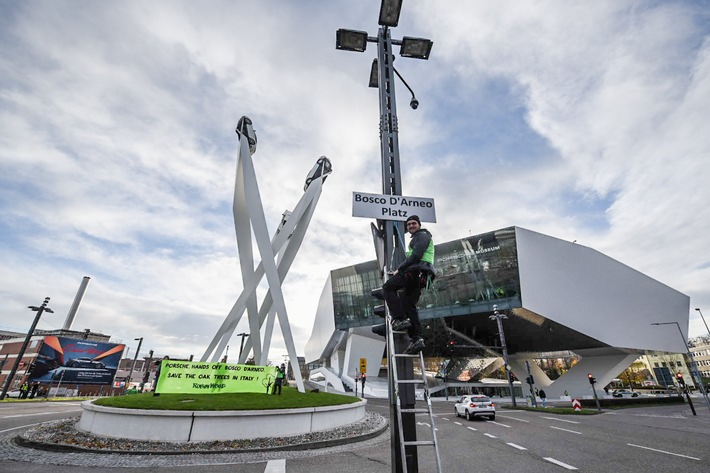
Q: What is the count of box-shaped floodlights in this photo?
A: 4